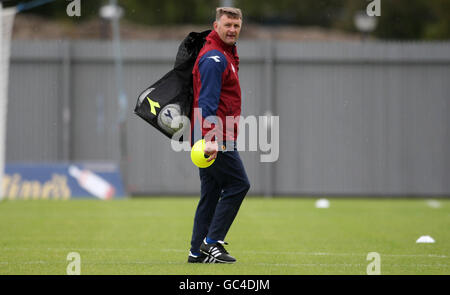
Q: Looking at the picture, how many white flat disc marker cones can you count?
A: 3